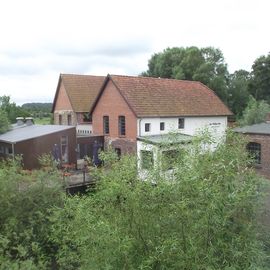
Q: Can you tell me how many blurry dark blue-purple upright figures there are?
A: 2